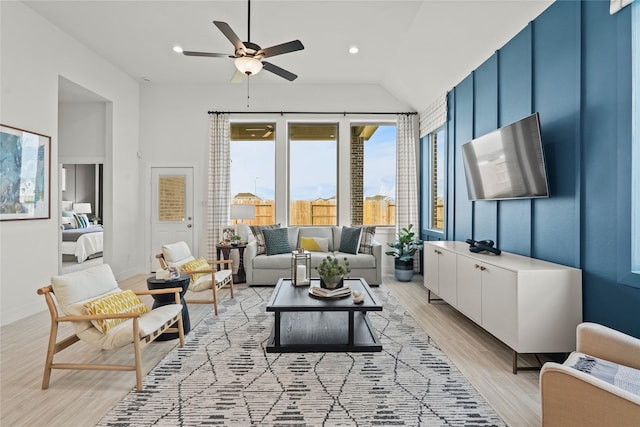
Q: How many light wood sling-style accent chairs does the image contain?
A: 2